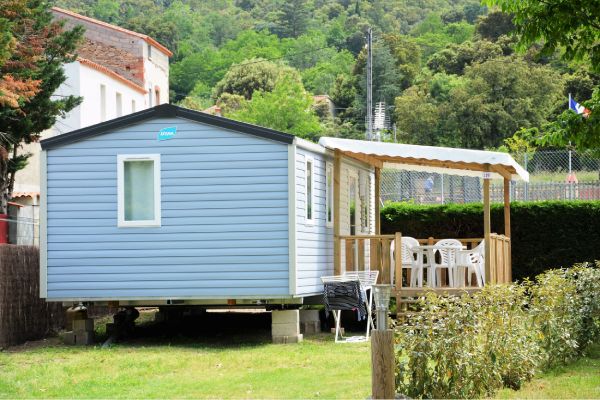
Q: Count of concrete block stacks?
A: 3